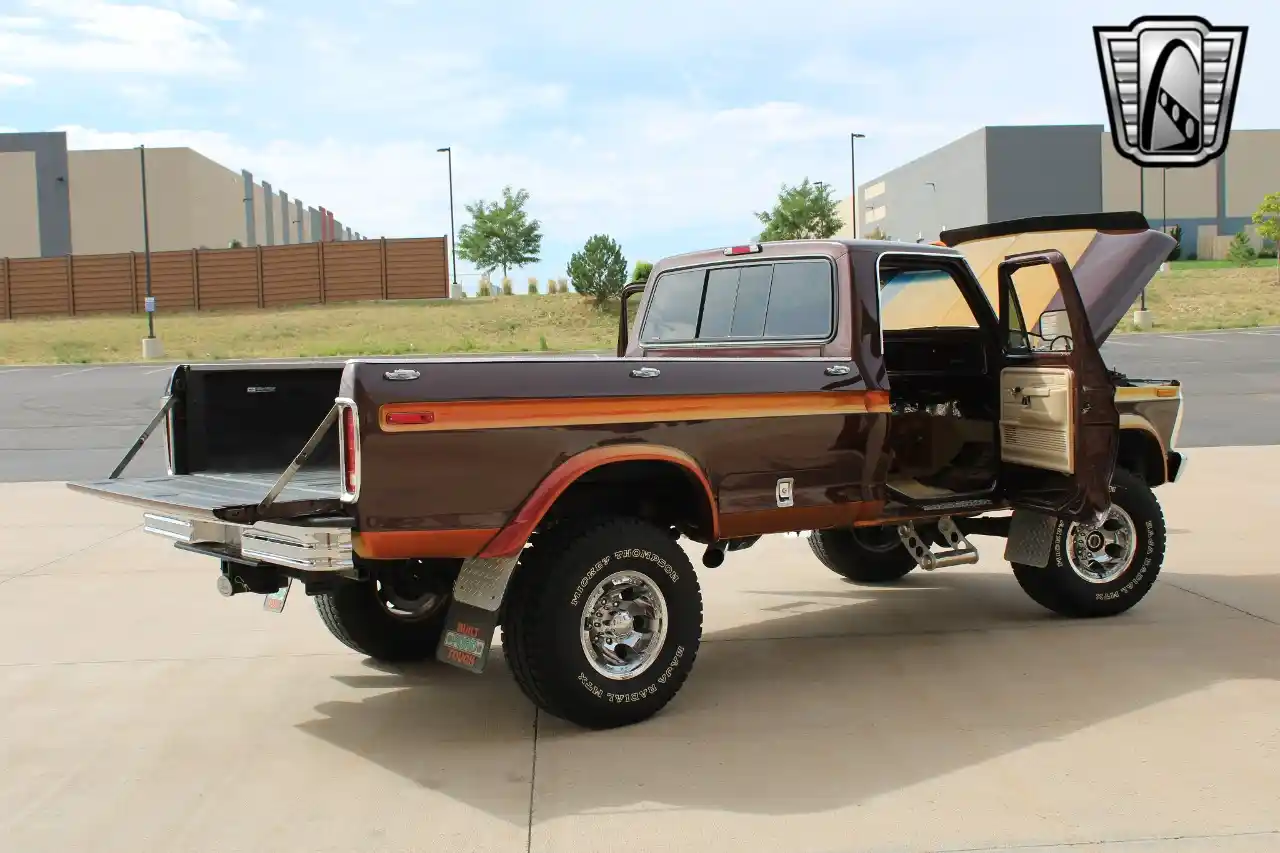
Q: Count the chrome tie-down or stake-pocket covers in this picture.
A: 3